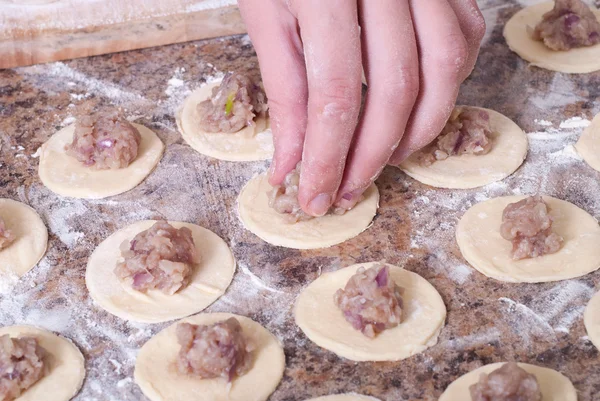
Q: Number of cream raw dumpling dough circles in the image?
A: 15